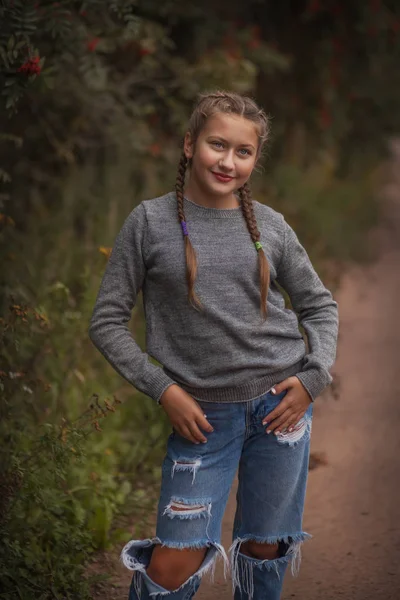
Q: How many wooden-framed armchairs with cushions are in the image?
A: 0